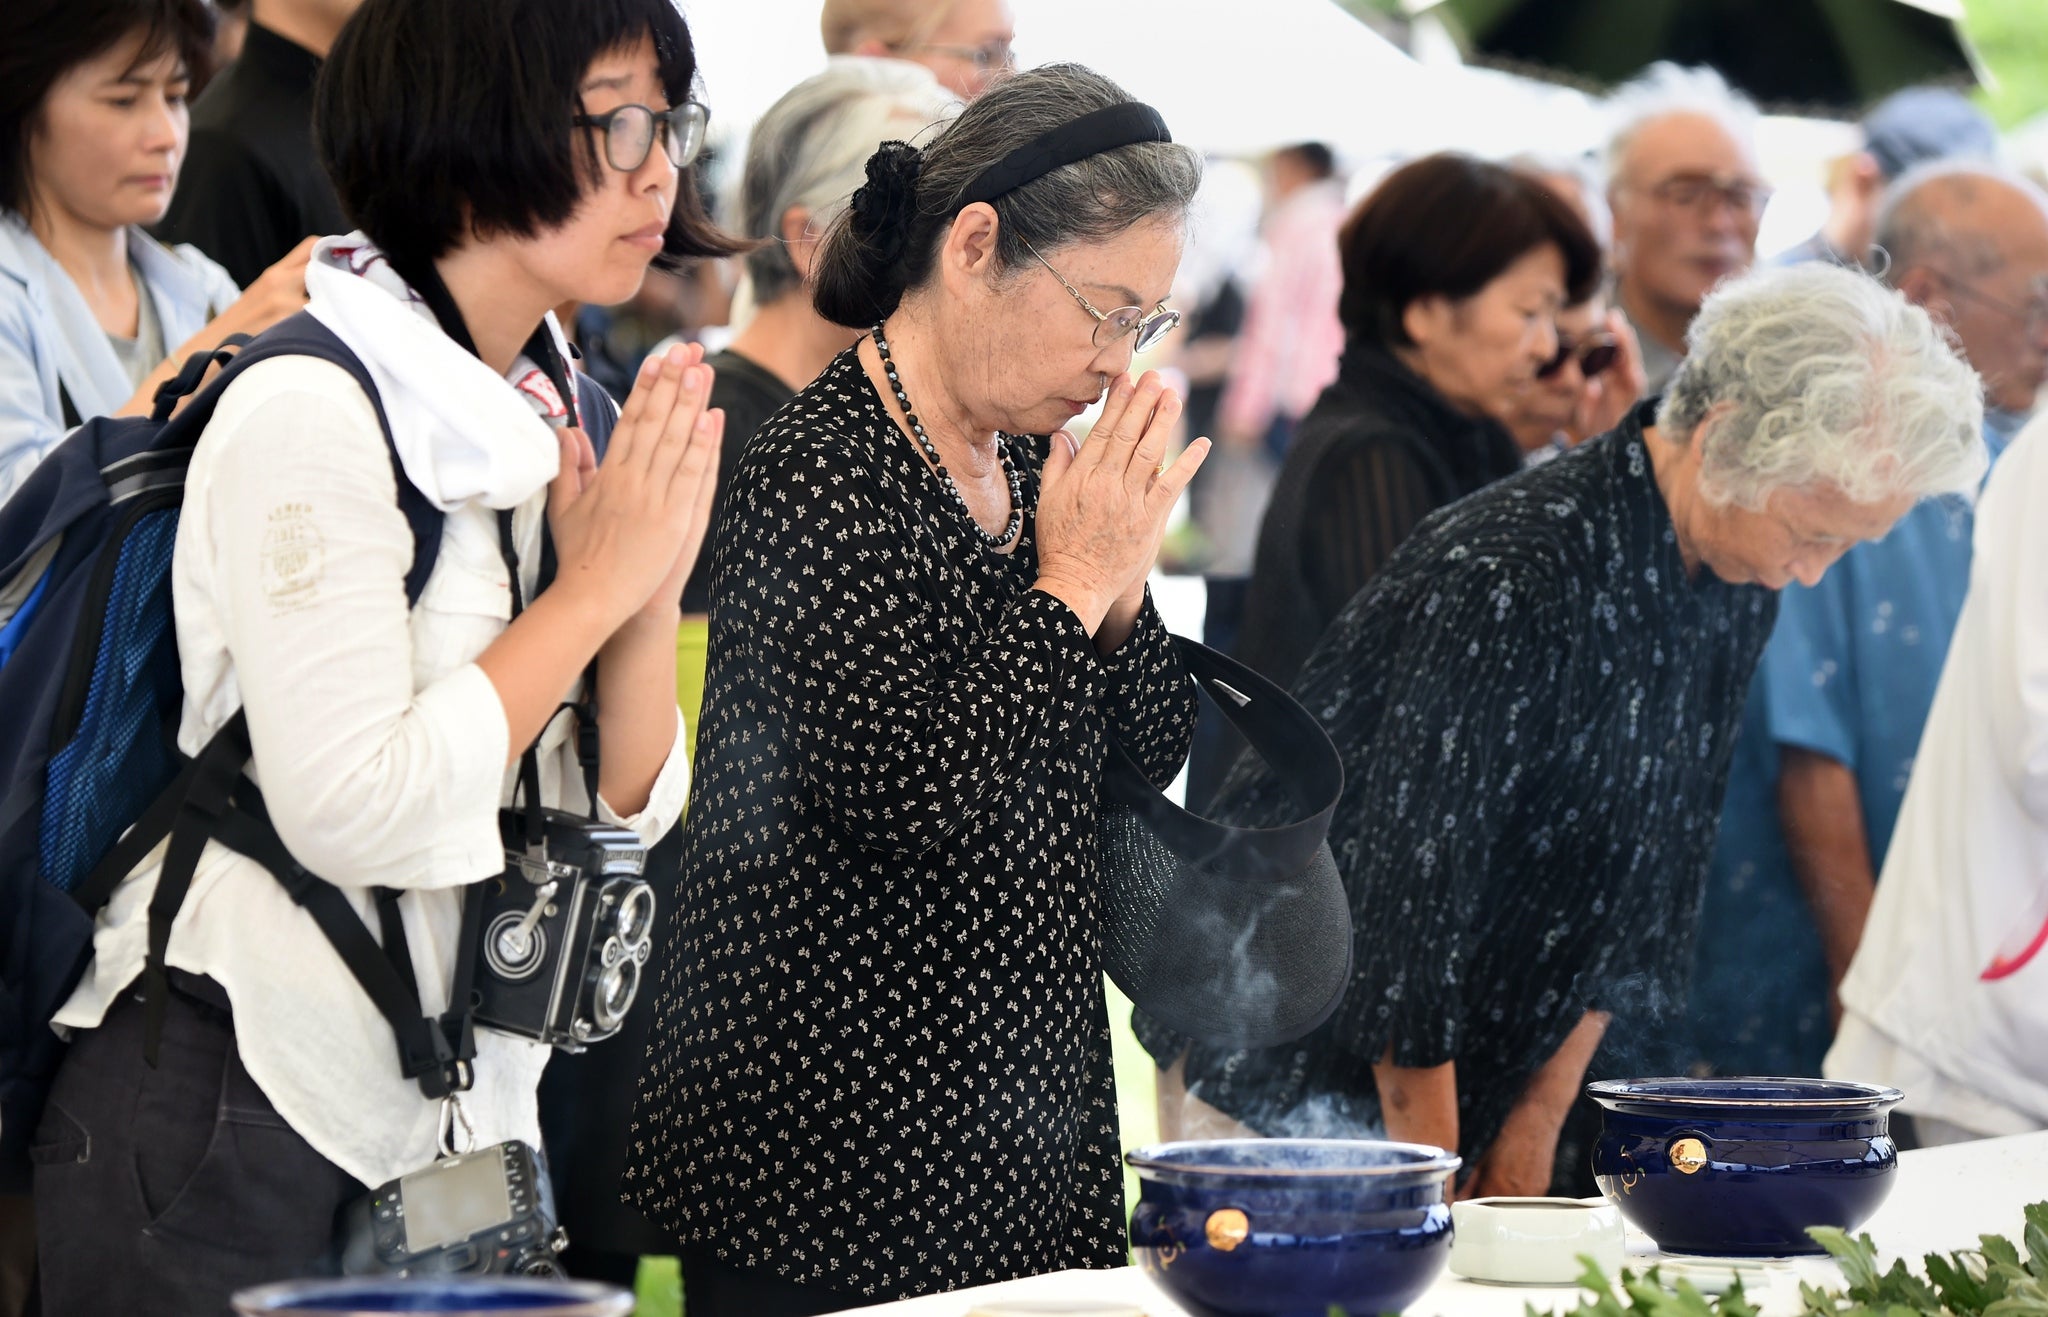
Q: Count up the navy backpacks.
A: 1